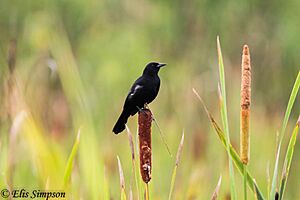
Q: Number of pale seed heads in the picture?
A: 1